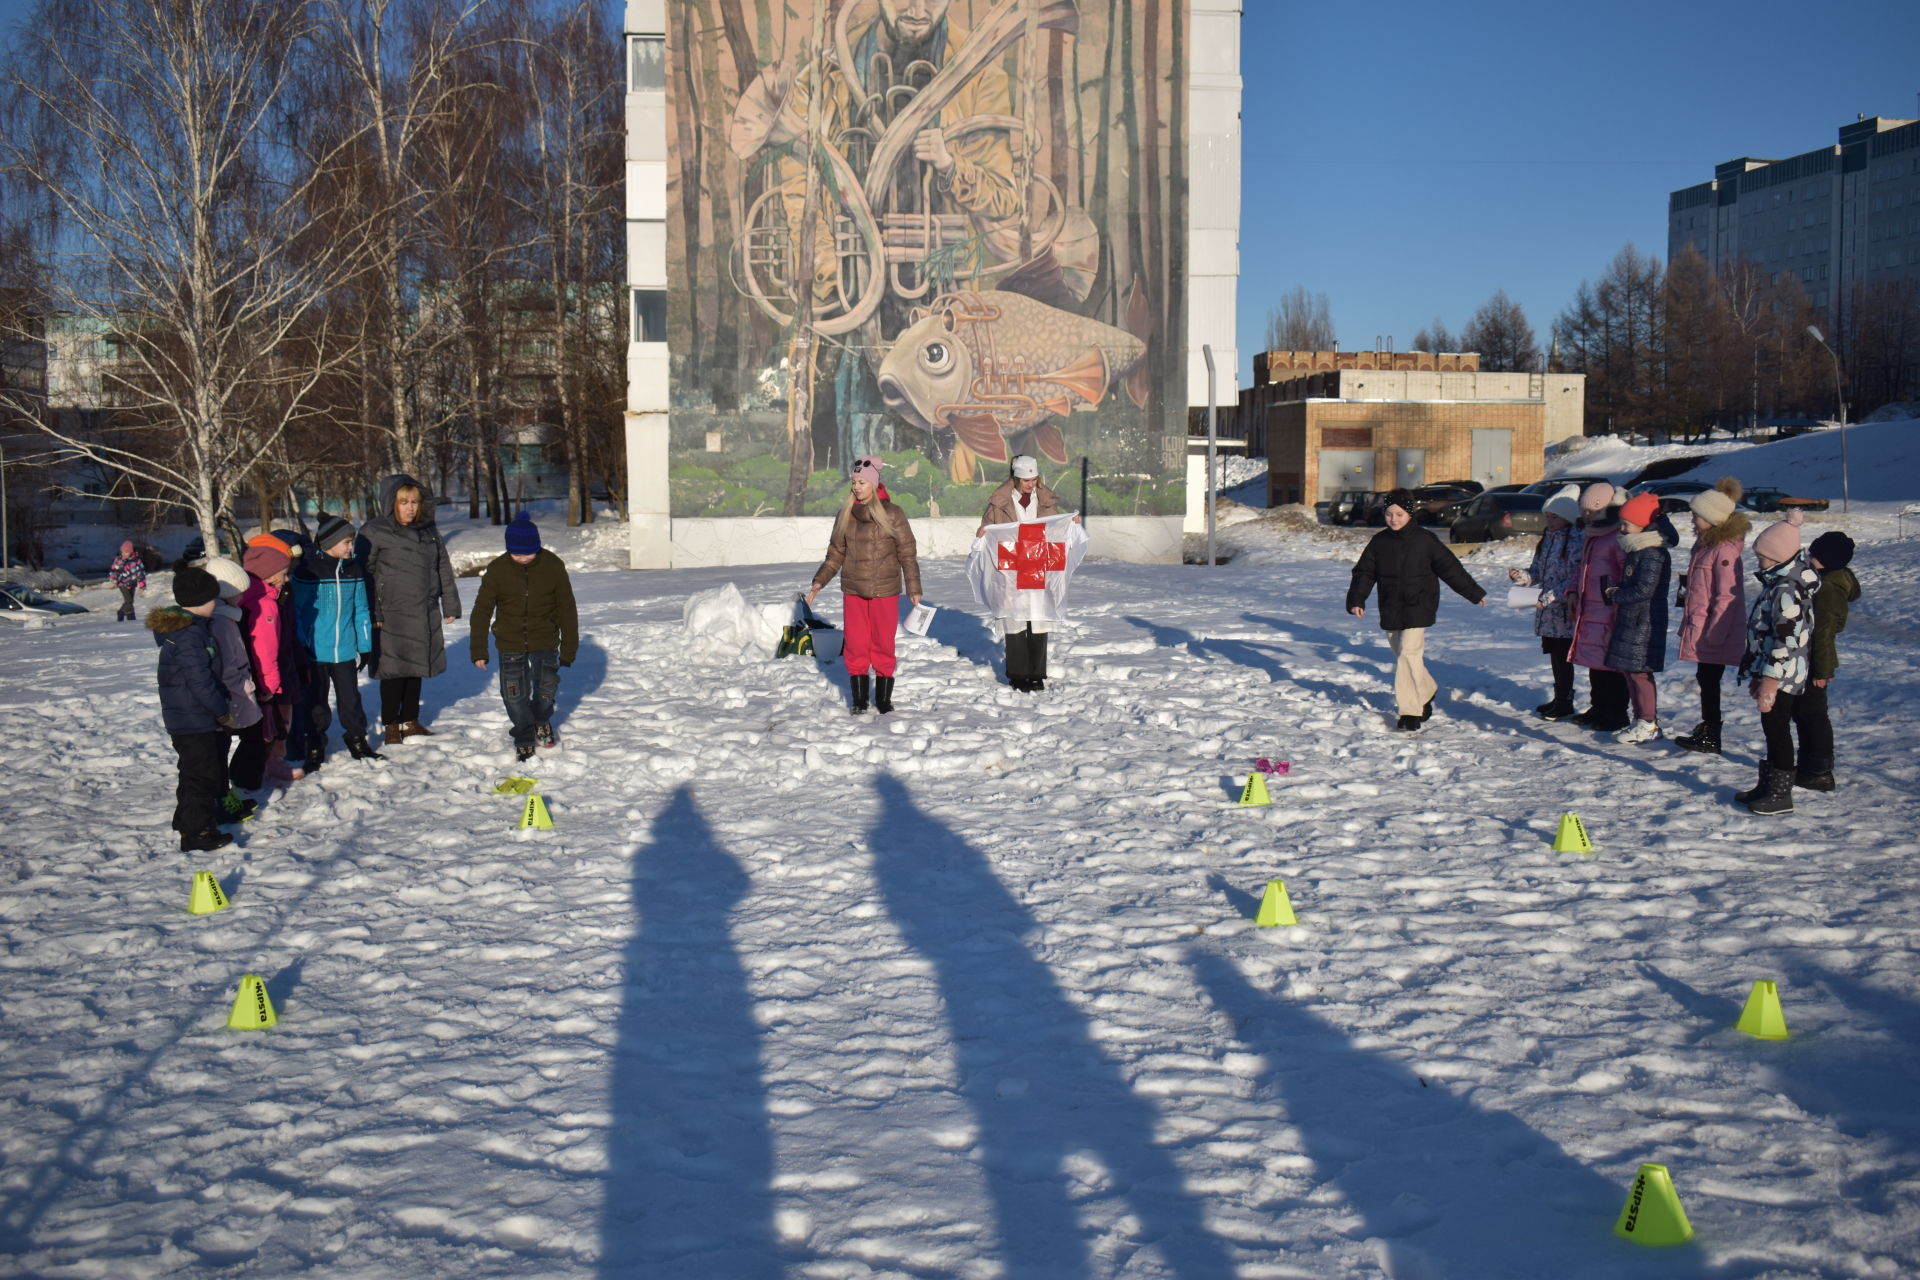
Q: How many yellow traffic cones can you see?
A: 8